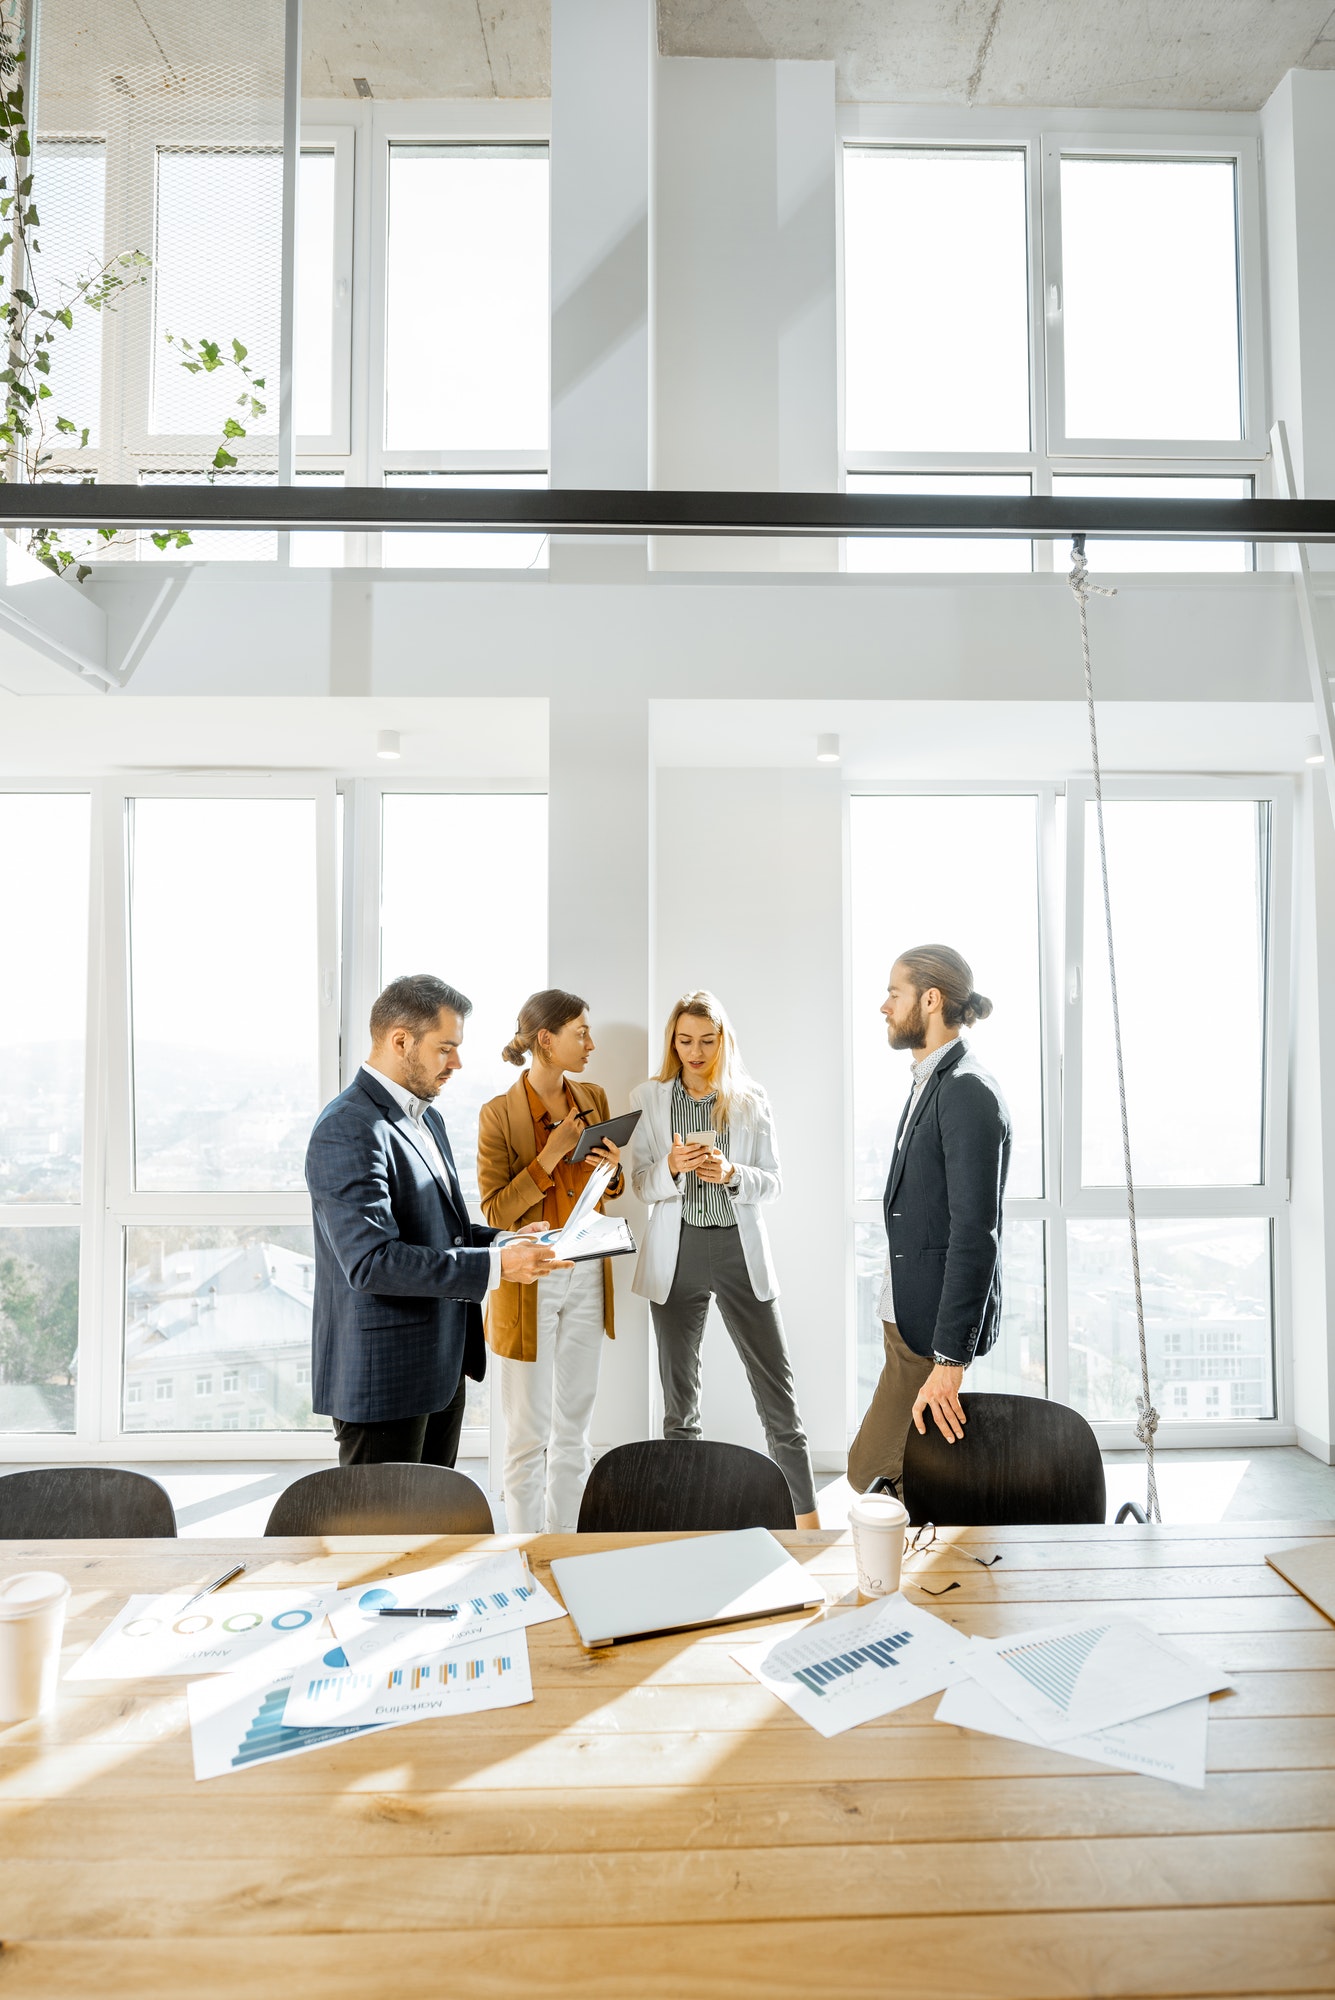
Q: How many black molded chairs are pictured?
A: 4